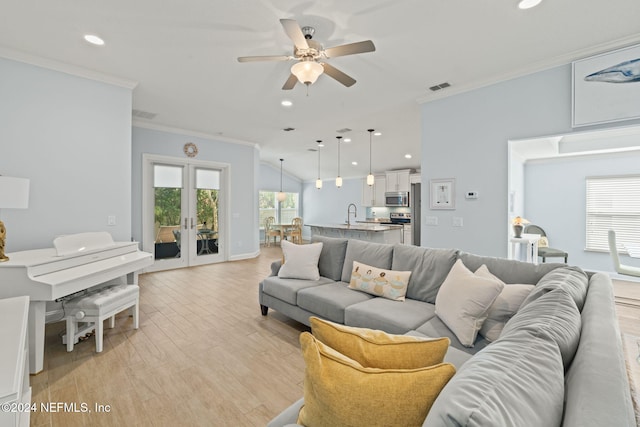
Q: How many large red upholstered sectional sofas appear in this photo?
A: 0